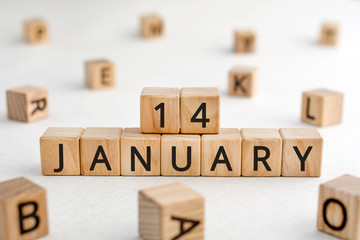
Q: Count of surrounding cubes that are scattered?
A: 11